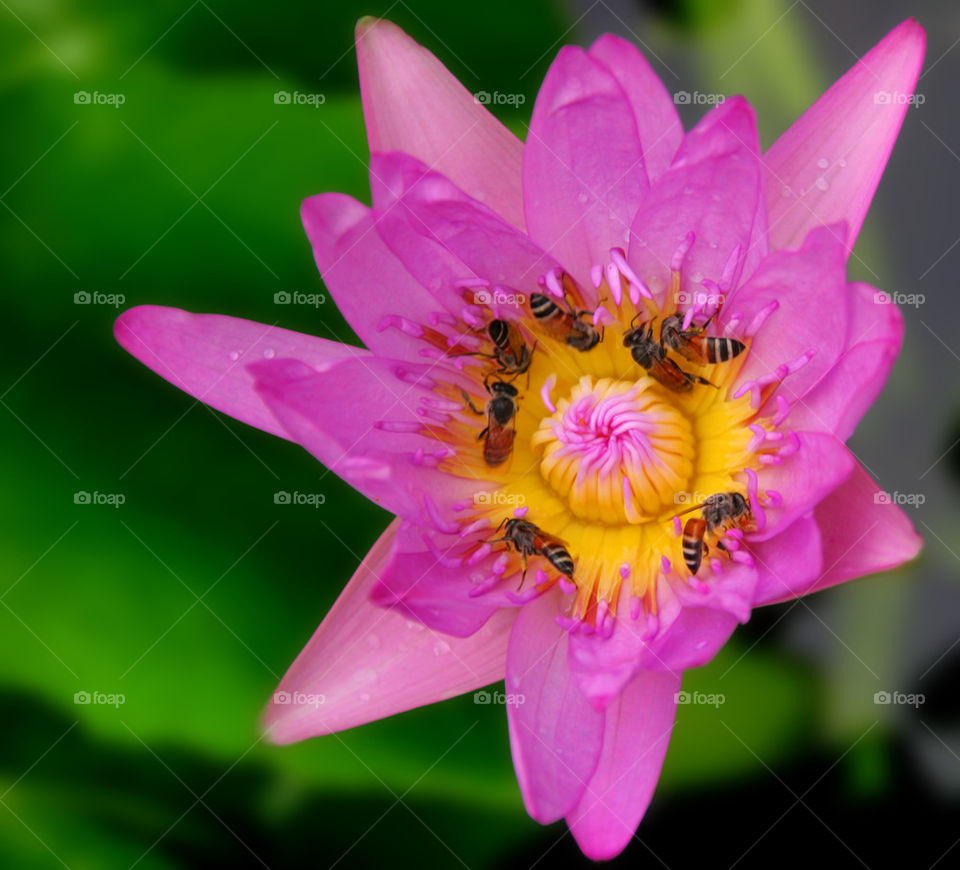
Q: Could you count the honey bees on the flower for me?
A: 7